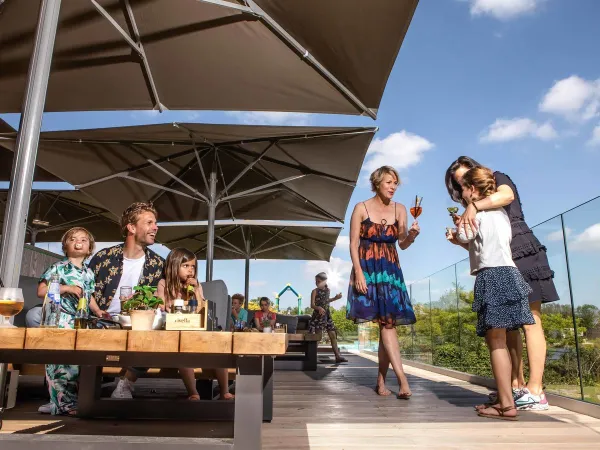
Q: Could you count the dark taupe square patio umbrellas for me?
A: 5